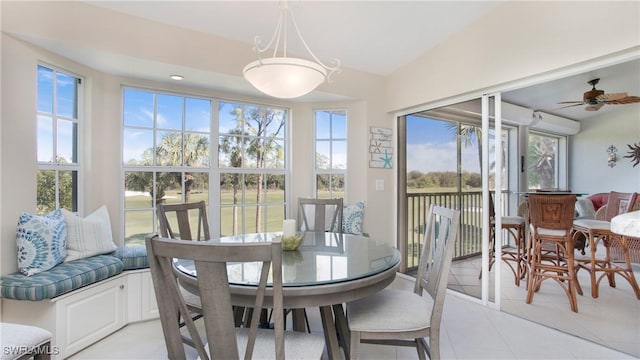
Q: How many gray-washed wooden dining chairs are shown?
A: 4